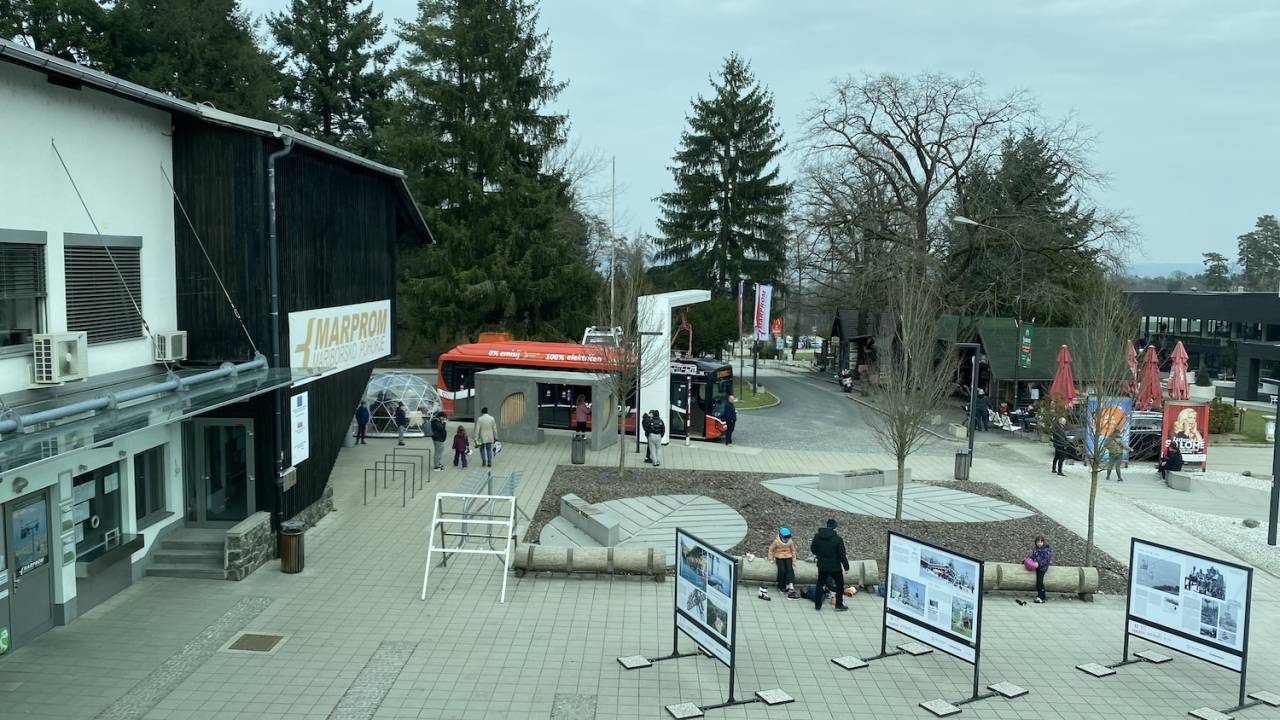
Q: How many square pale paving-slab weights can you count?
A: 12